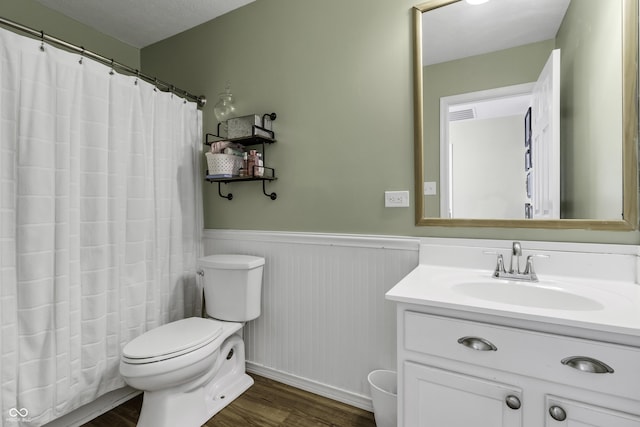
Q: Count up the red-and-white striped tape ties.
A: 0